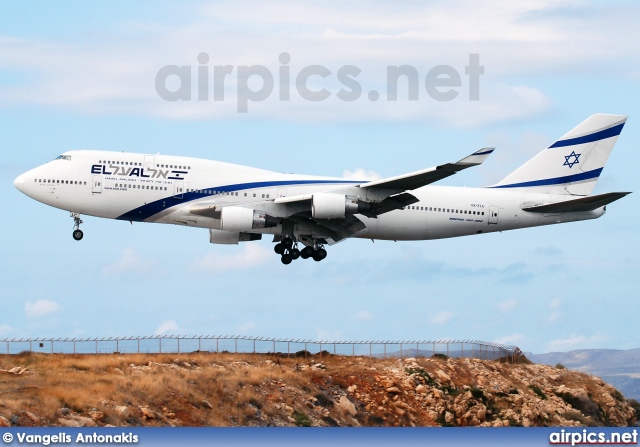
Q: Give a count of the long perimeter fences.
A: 1